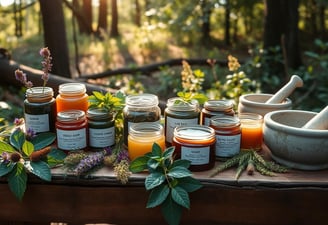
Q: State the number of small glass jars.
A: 11